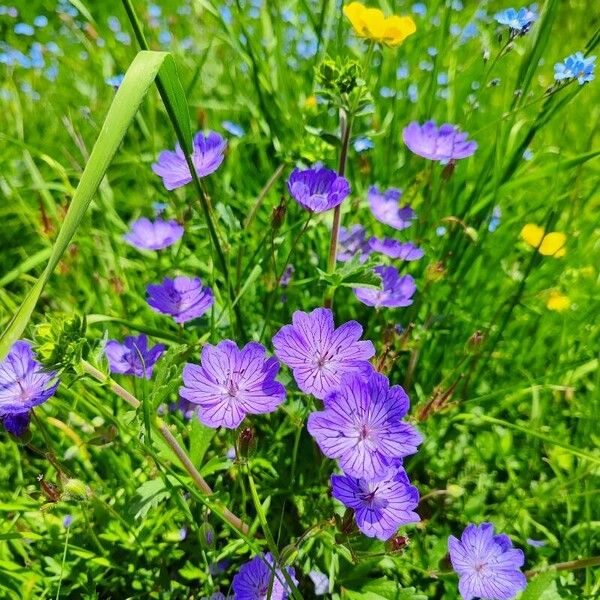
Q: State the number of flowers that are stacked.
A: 3